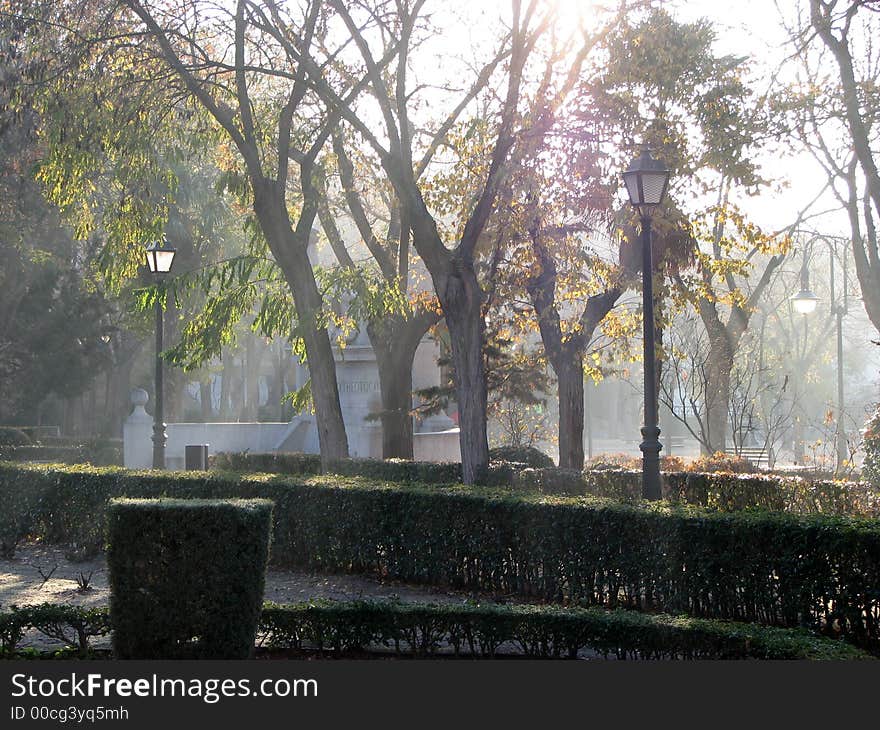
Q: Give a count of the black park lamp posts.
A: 2